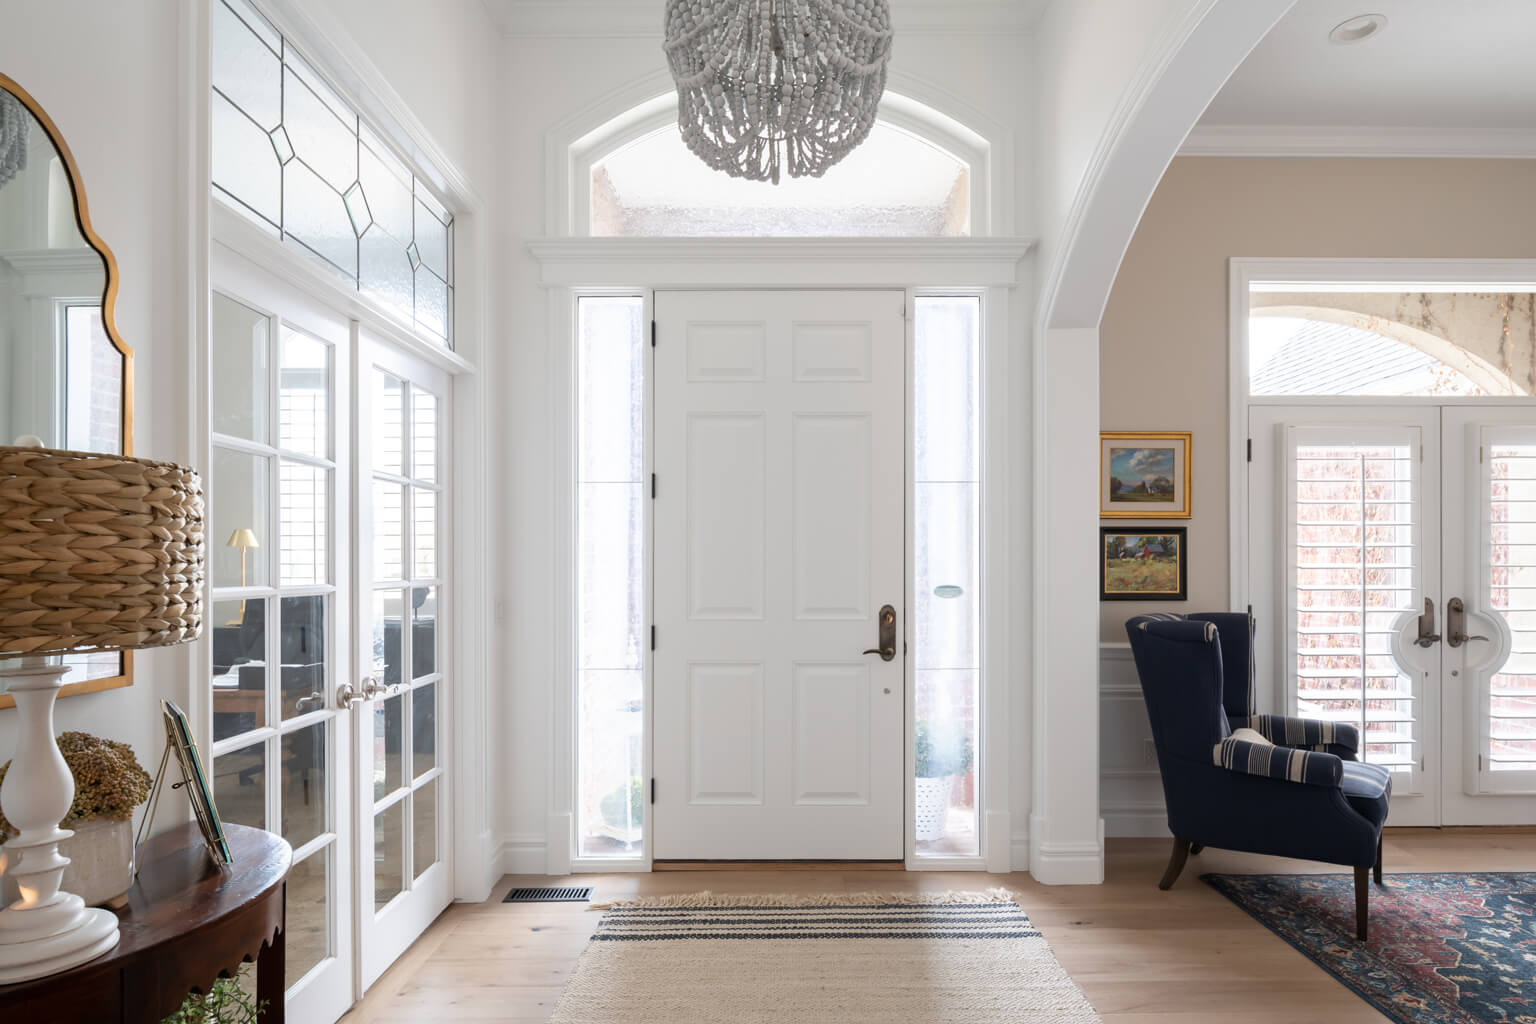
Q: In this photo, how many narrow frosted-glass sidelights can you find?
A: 2